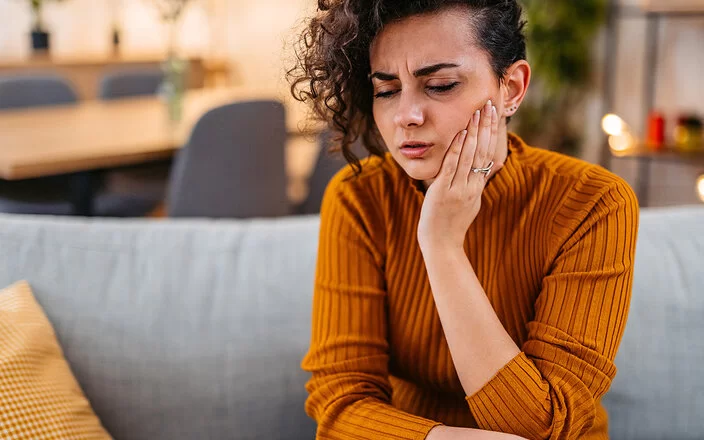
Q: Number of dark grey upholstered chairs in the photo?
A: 4